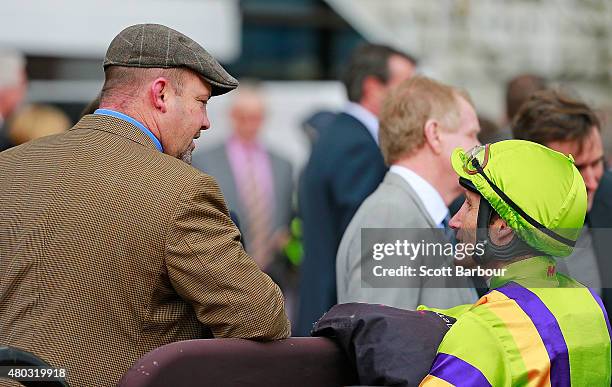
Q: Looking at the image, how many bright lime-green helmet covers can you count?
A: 1